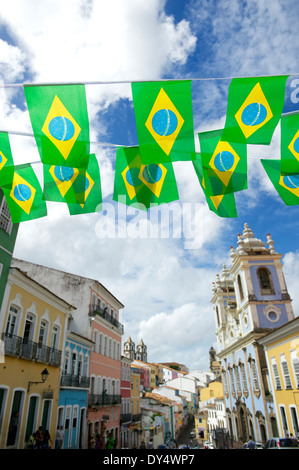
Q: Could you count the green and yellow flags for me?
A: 13